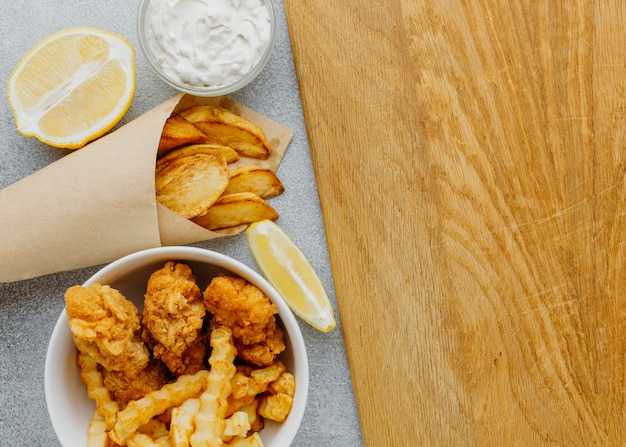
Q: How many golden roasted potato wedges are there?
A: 6